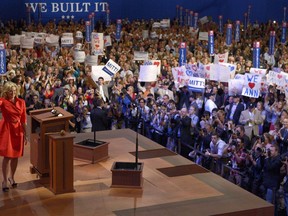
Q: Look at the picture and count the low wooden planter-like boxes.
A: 2